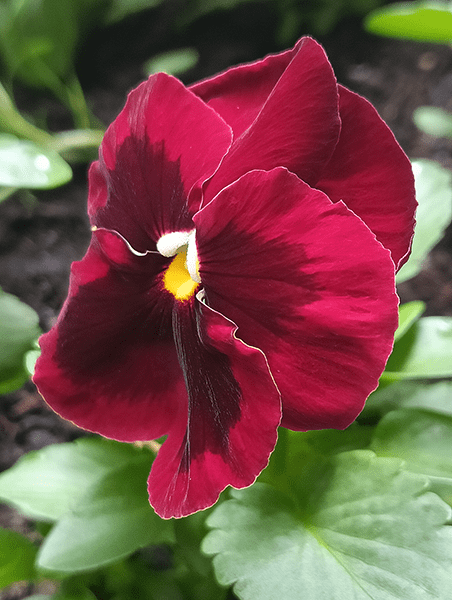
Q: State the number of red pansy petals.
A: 5